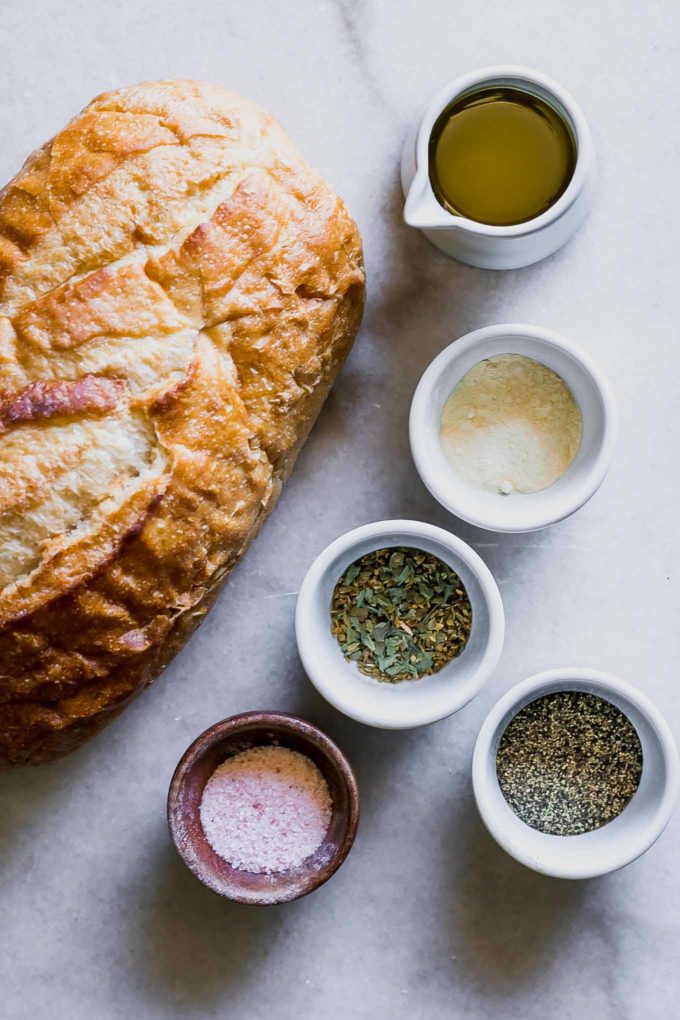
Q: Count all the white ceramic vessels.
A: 4